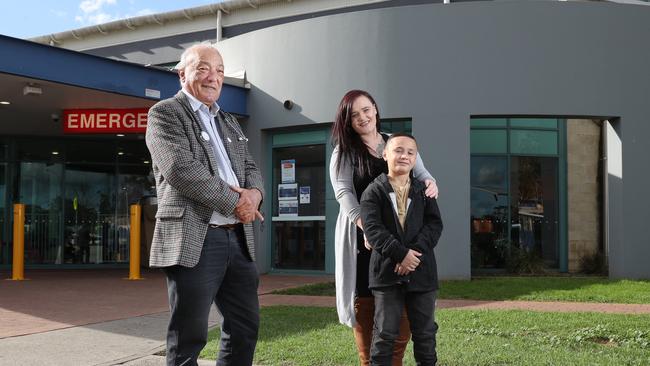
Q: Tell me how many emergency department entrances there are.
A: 1